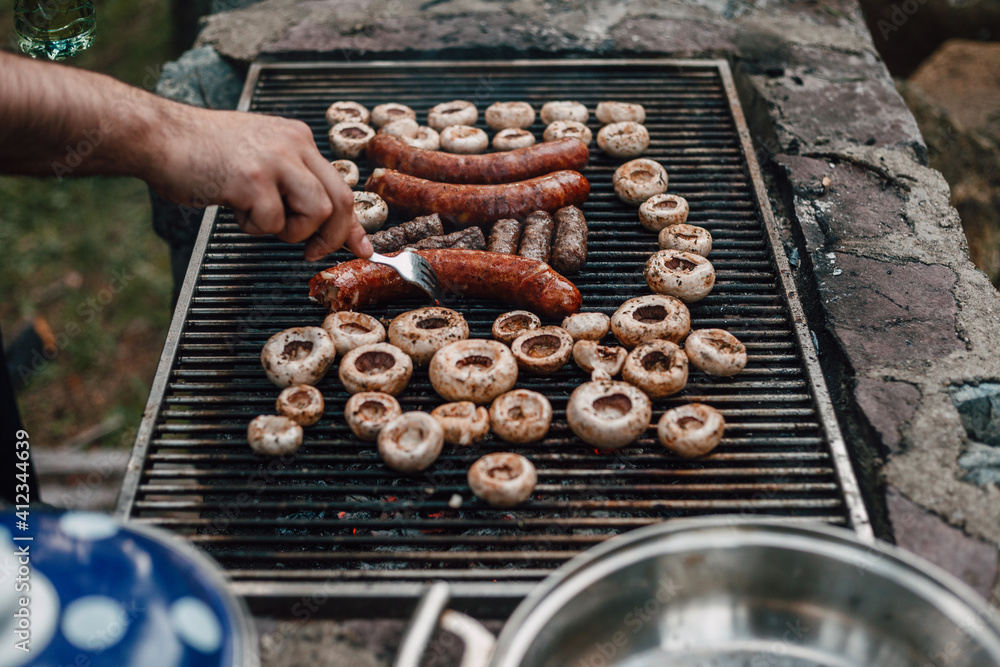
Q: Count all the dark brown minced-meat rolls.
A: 5